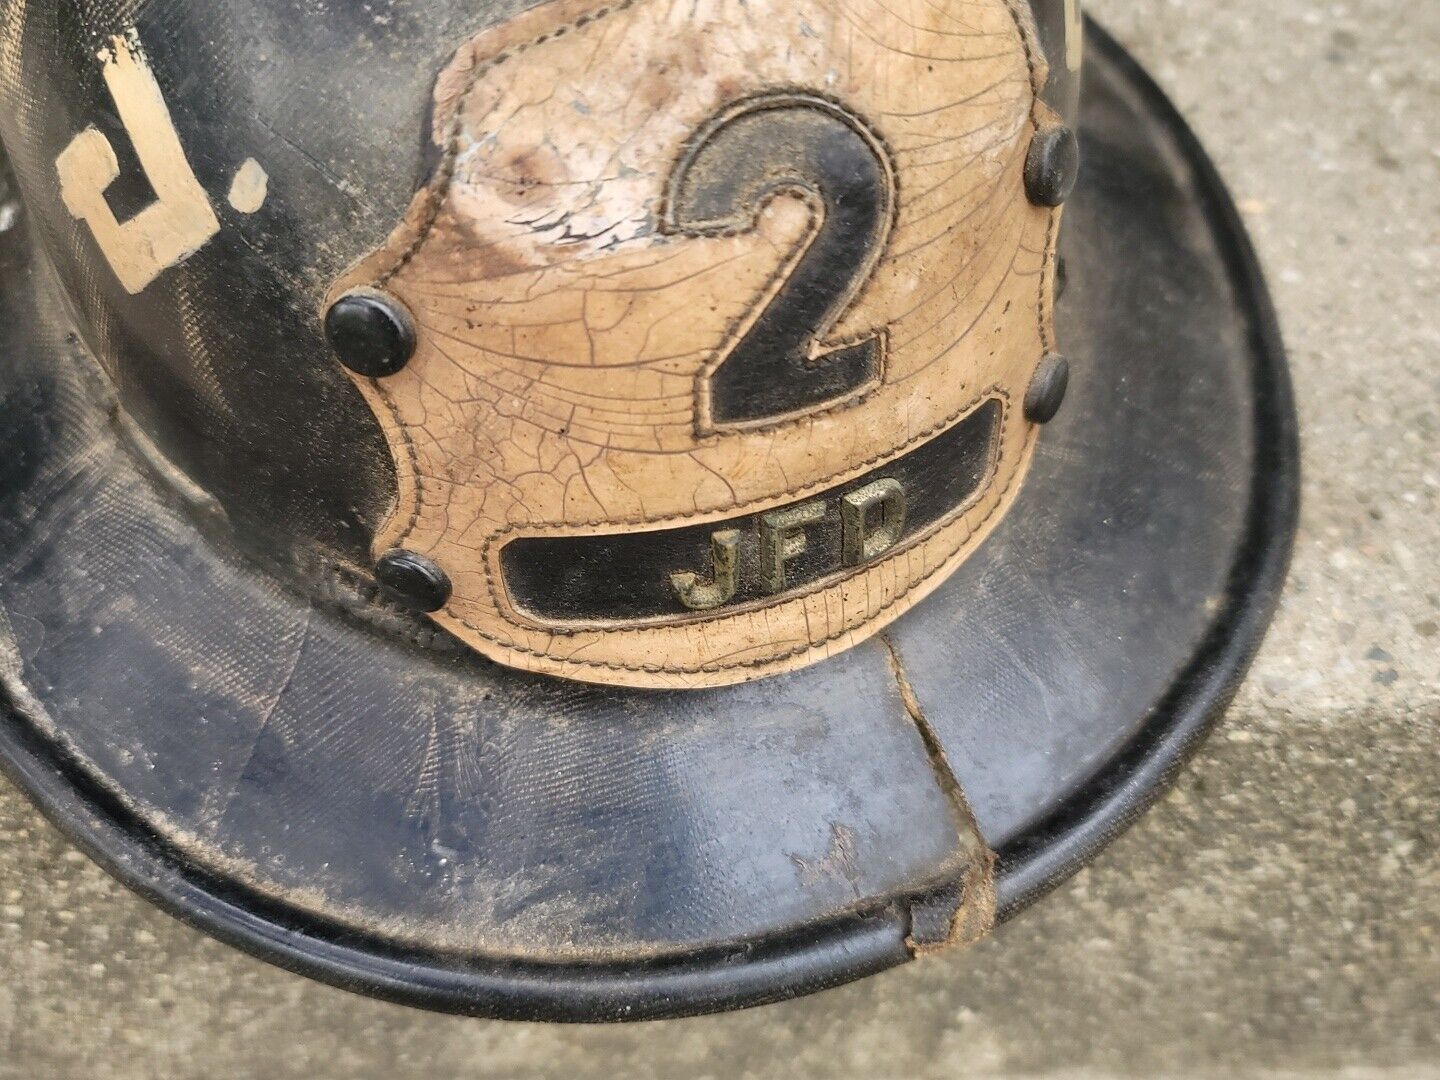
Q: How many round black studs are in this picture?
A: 4